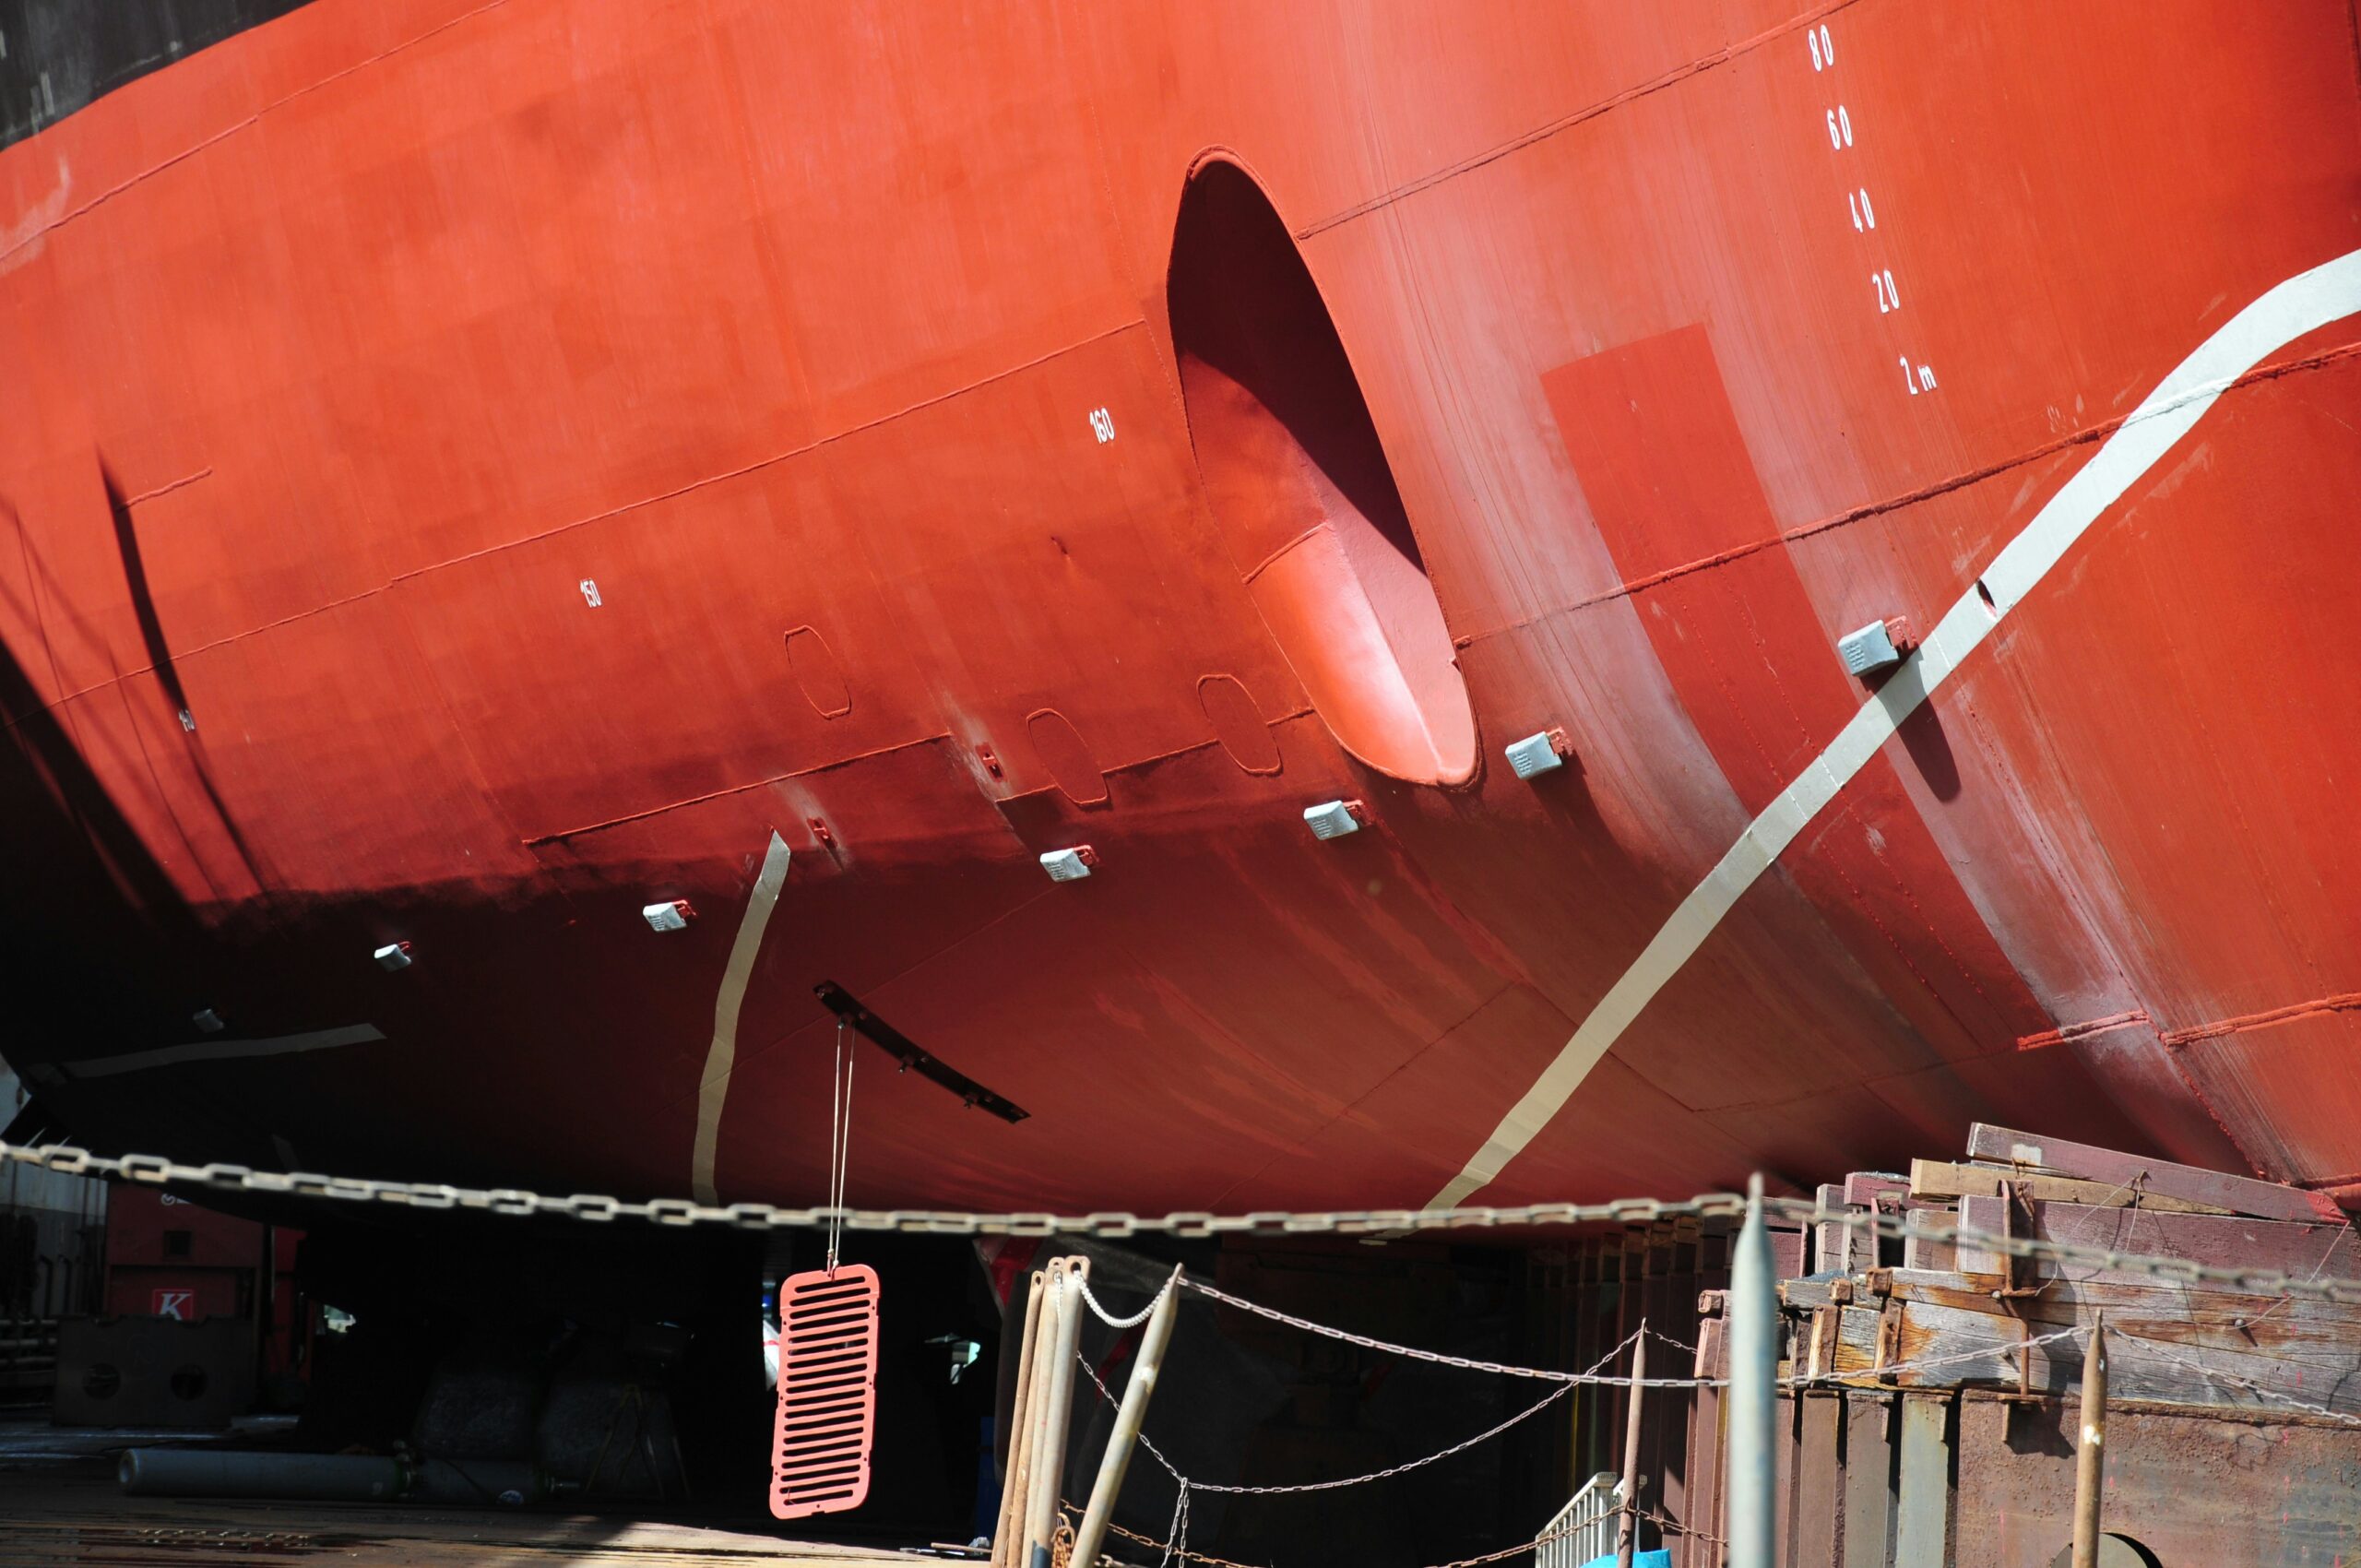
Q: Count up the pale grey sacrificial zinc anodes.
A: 7